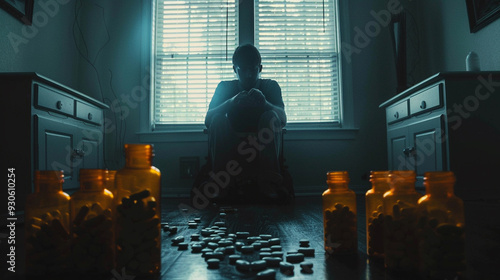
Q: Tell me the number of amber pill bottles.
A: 8